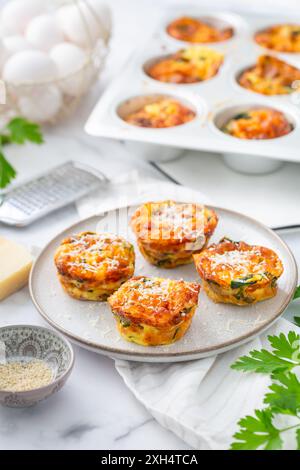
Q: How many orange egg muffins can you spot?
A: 10